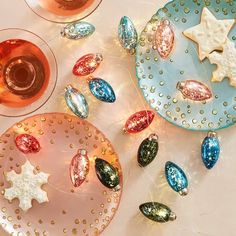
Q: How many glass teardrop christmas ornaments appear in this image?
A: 15